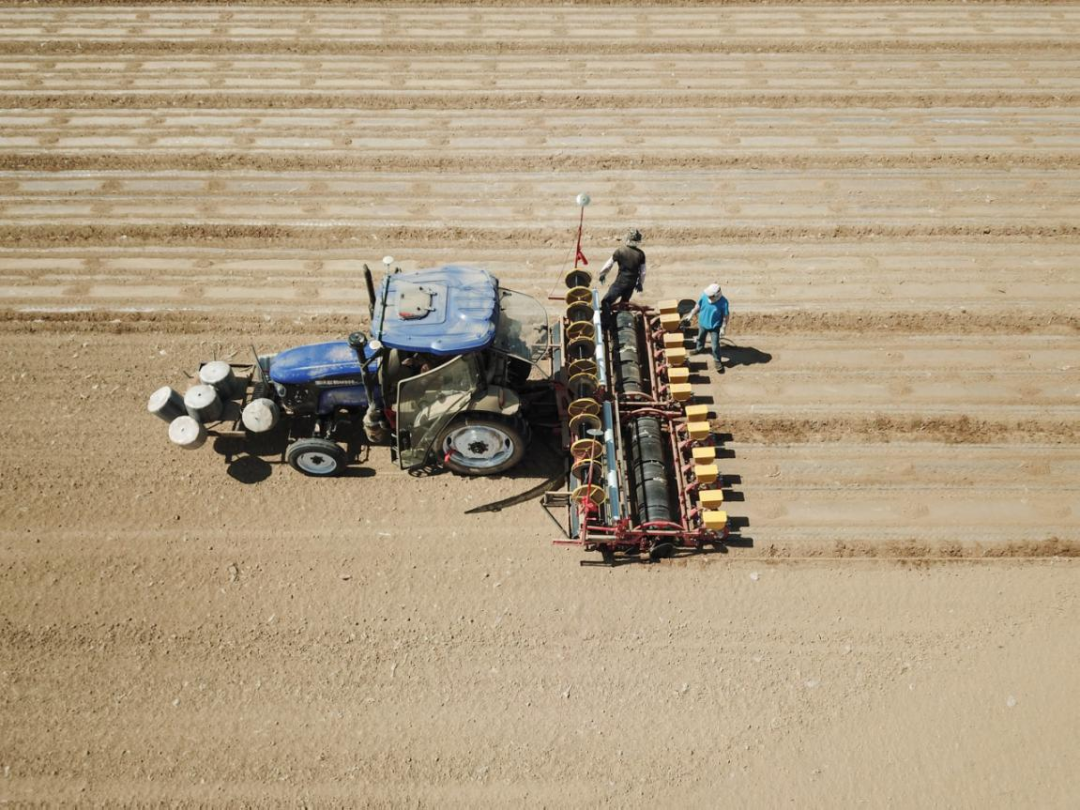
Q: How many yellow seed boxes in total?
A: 12